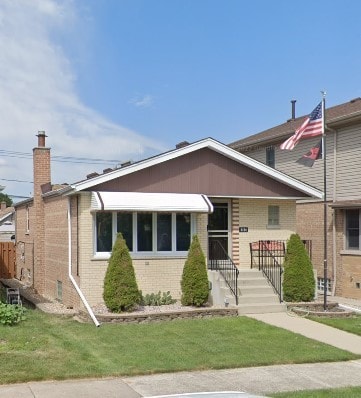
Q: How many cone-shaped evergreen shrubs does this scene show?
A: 3